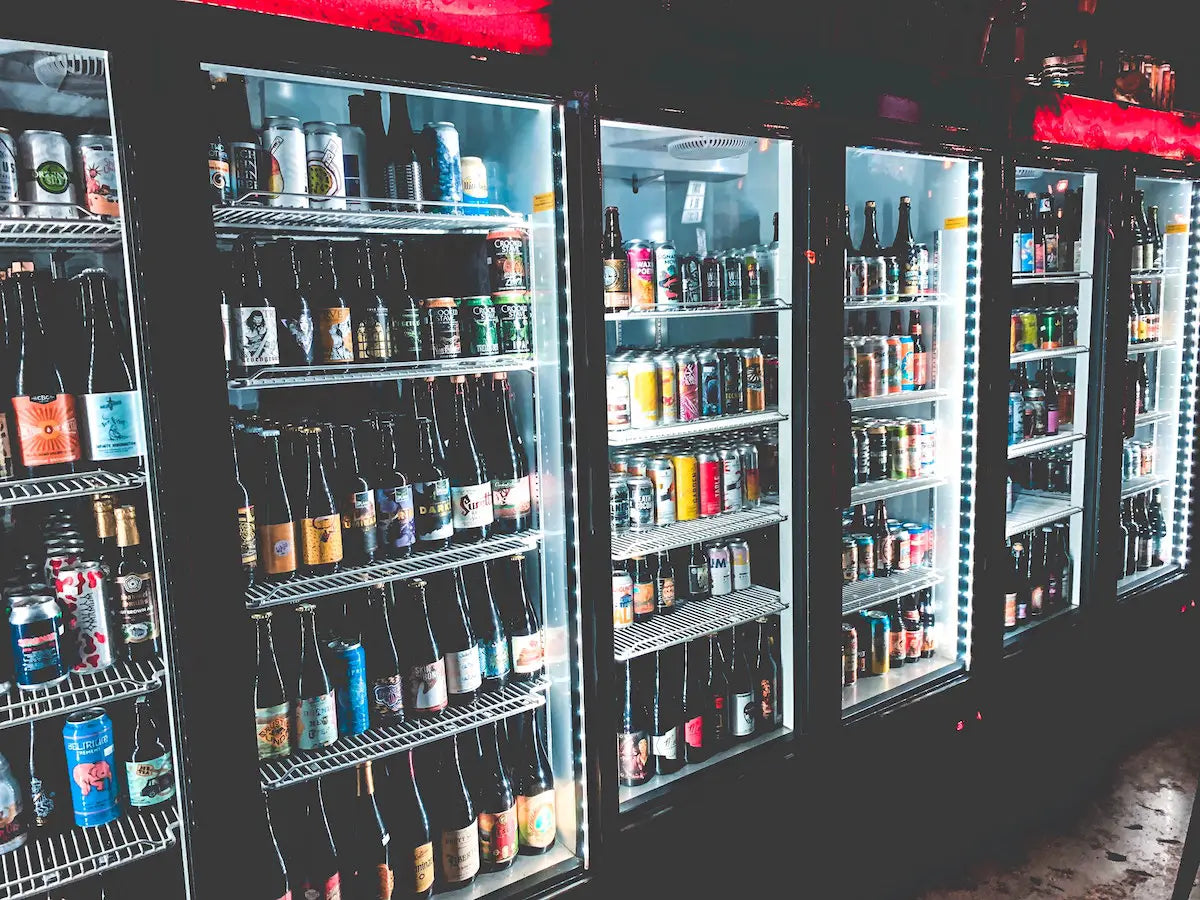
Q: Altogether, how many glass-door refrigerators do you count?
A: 6